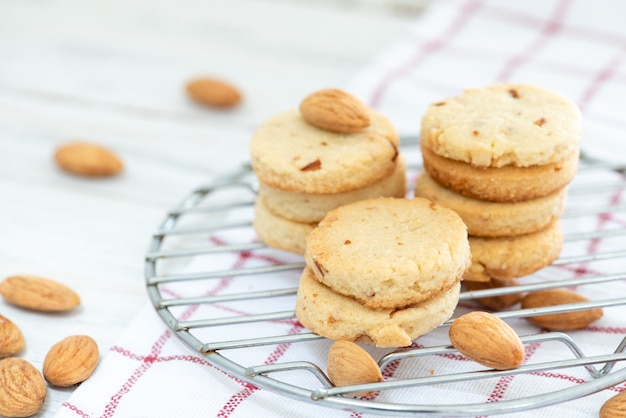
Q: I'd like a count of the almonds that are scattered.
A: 12